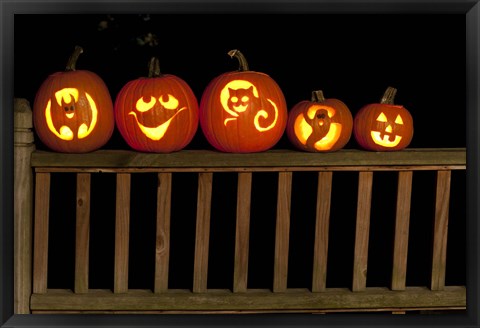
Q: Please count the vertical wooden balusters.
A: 11